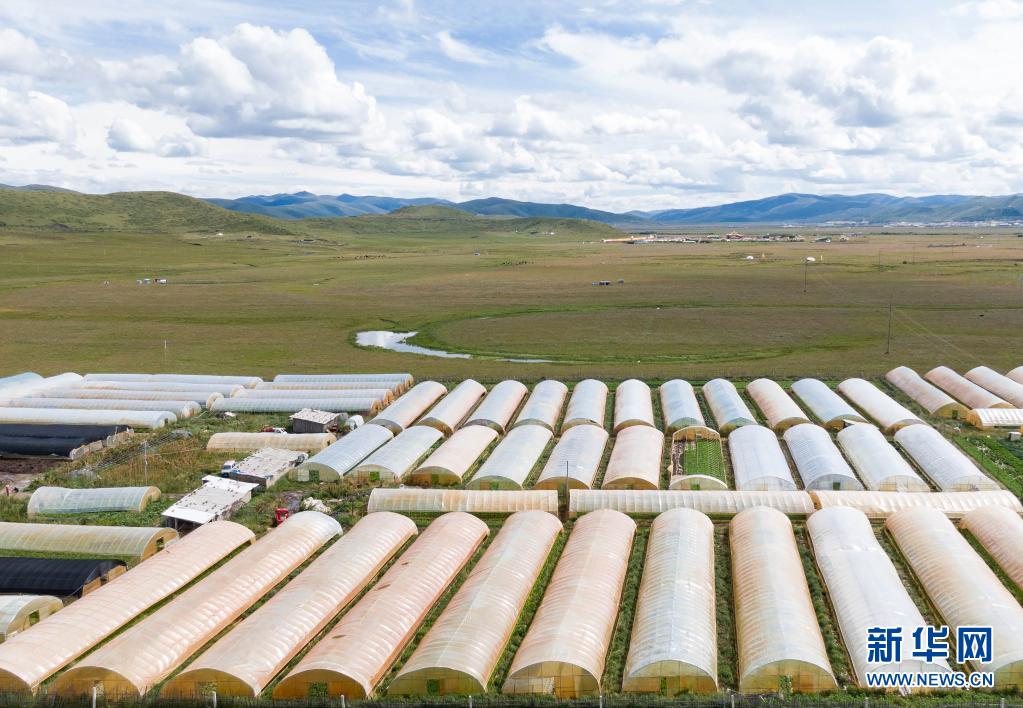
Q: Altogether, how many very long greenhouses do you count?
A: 11